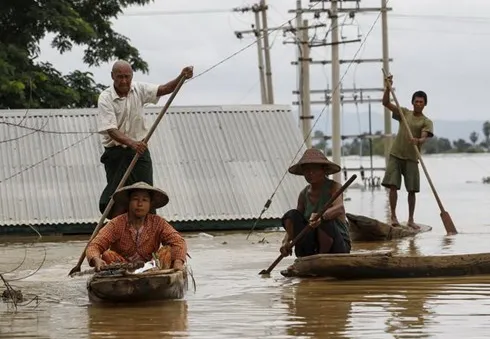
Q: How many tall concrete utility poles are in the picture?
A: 6